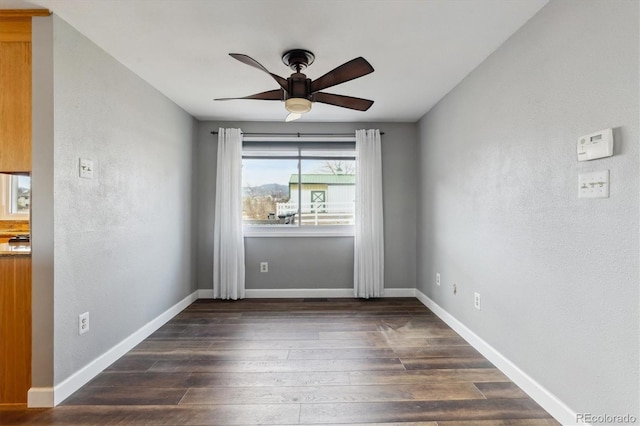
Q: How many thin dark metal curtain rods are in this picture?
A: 1